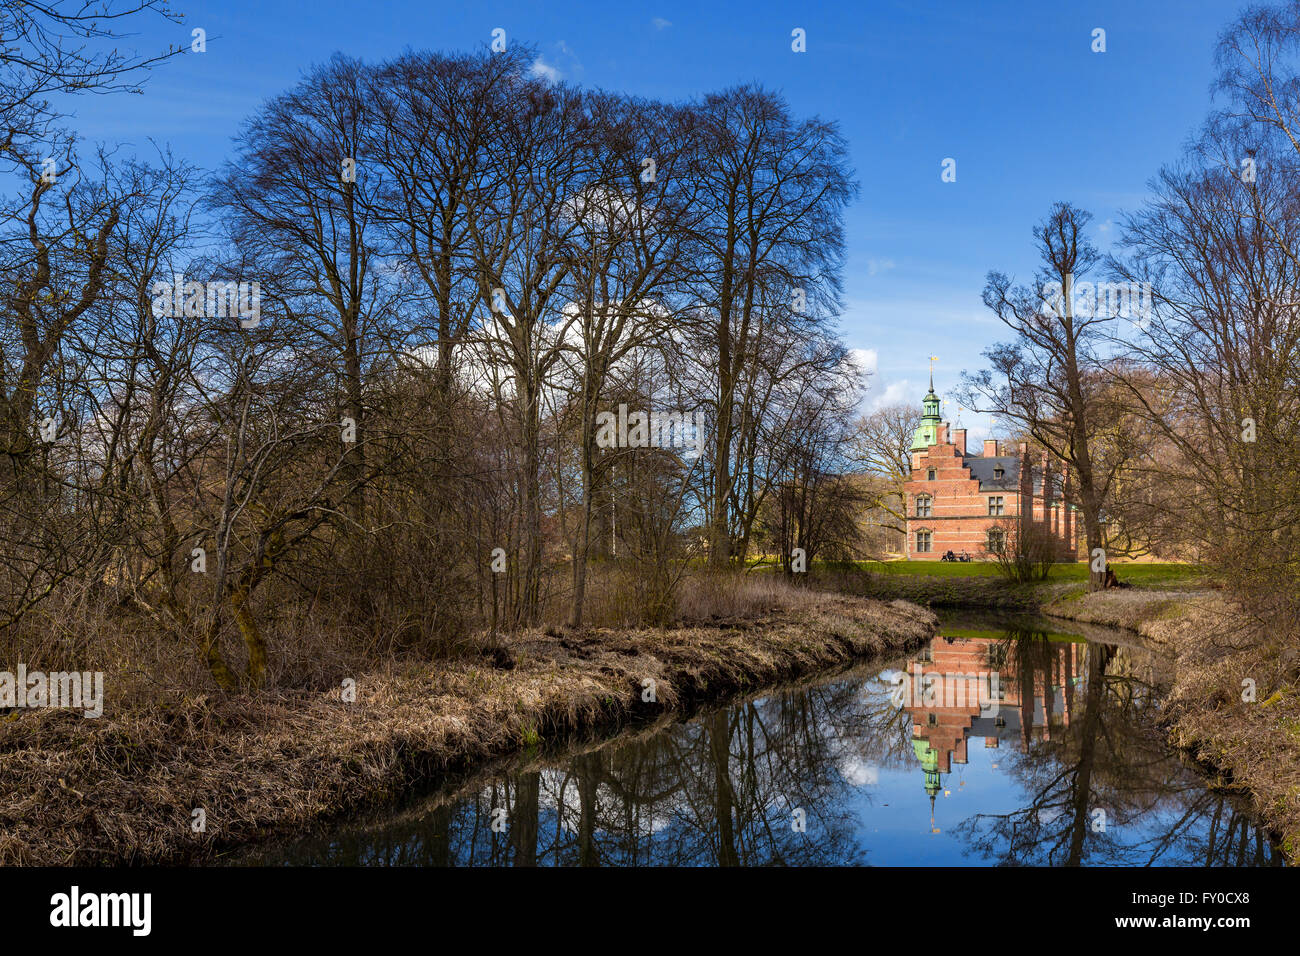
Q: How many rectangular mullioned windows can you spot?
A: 4